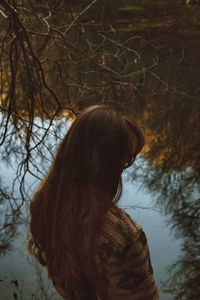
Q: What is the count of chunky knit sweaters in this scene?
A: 1